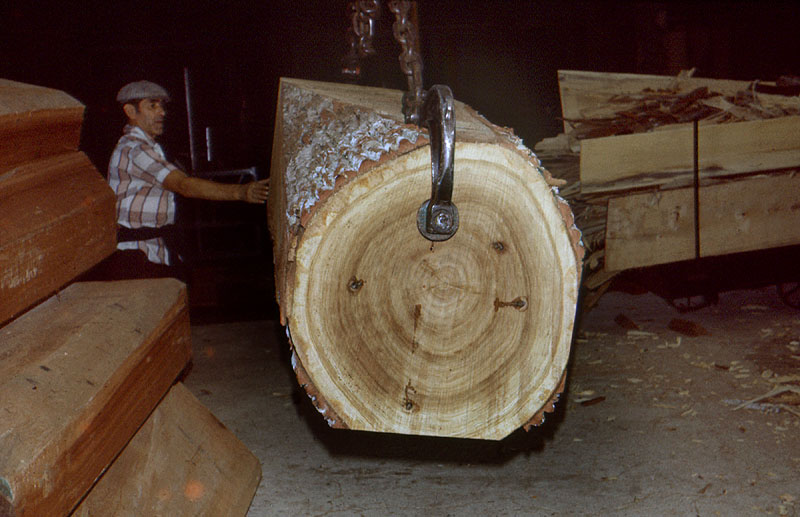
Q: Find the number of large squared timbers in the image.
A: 4